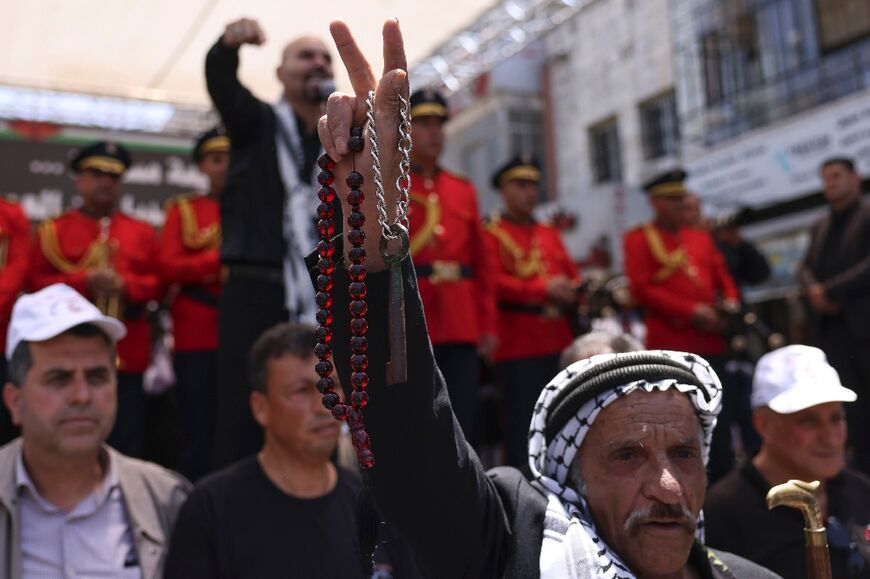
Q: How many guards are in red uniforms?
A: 6